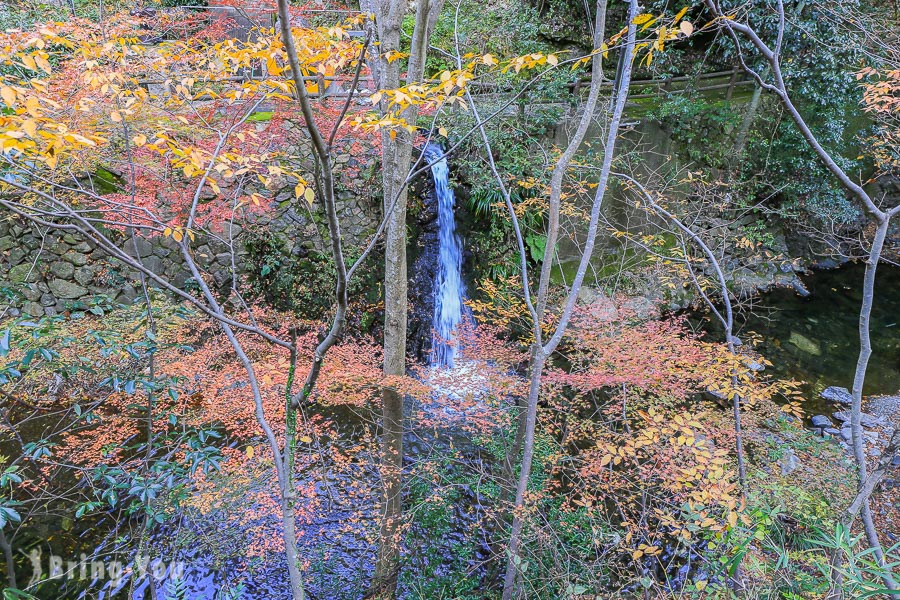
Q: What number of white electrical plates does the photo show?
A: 0